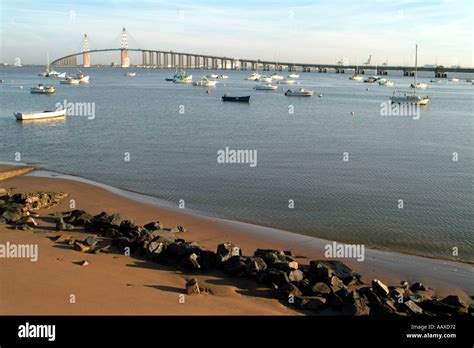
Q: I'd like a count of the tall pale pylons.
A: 2